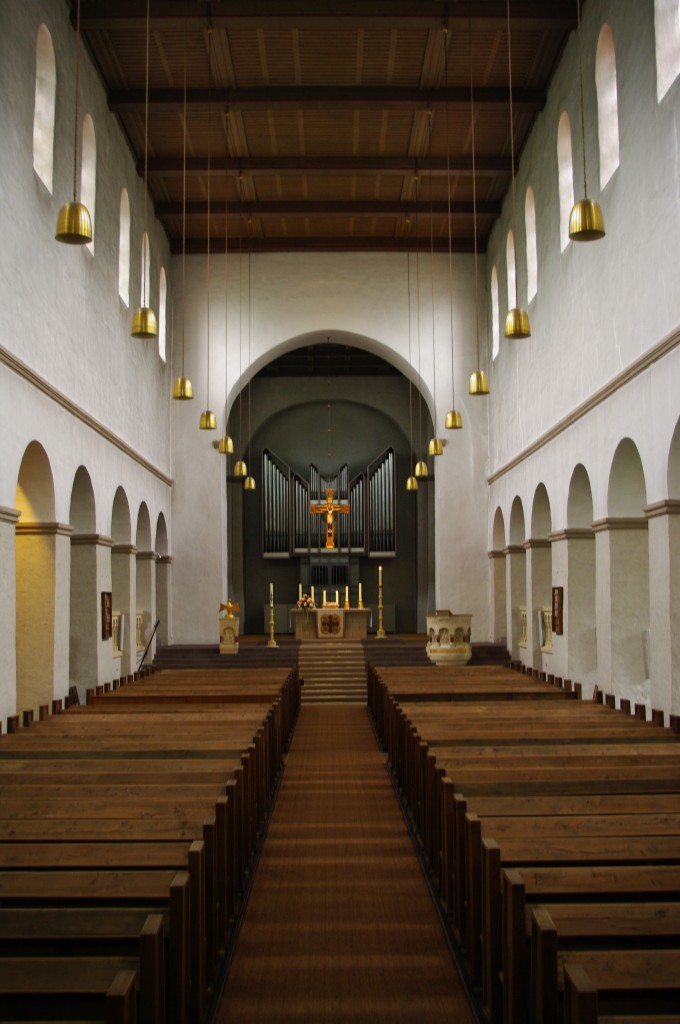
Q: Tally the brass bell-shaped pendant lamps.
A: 14